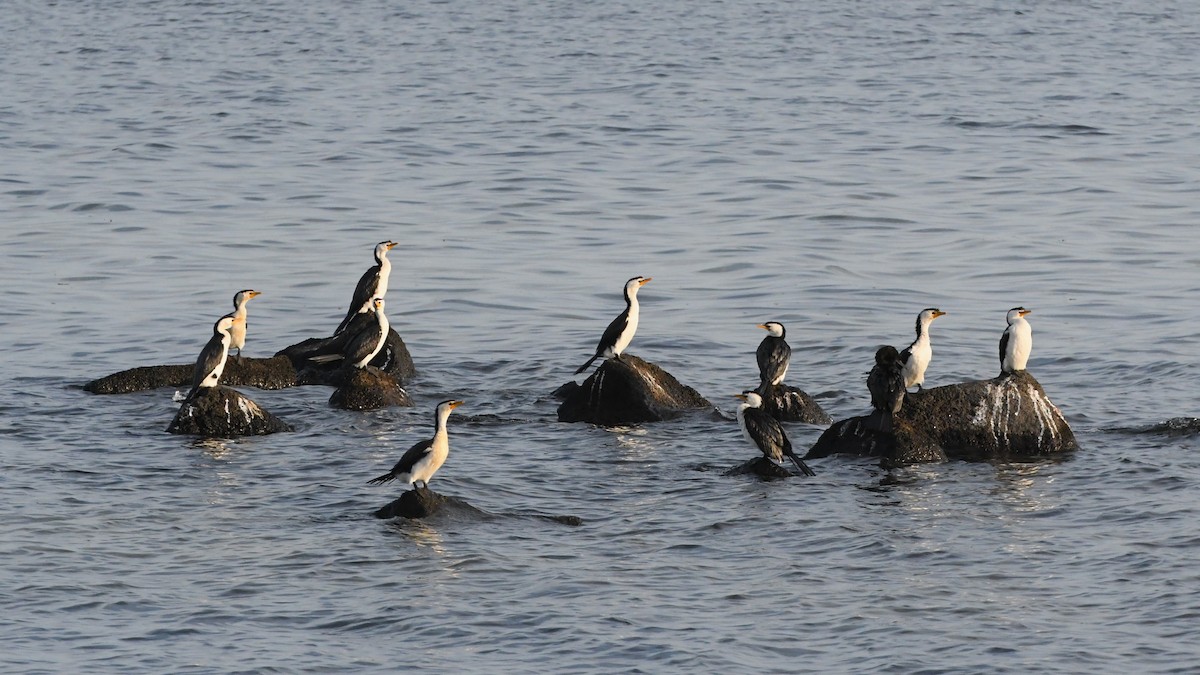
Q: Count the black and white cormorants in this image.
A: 10